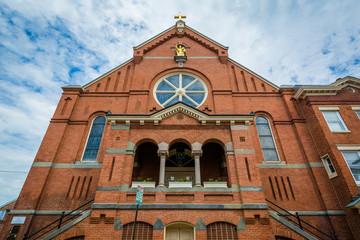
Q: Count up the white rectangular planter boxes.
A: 3